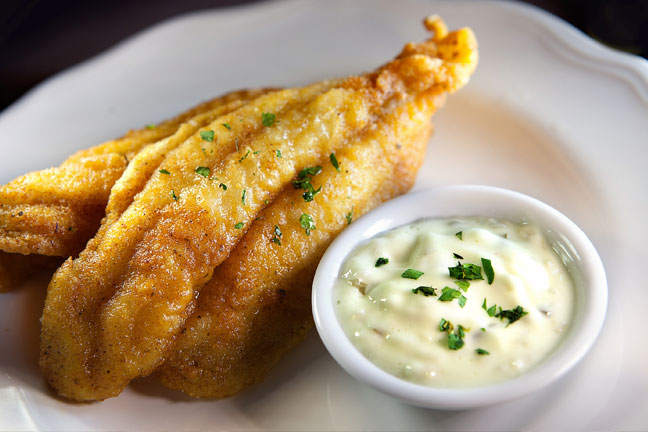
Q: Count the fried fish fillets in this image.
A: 3